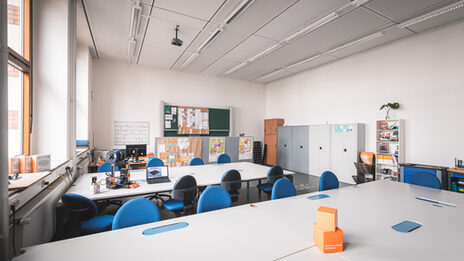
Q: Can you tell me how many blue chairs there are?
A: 13